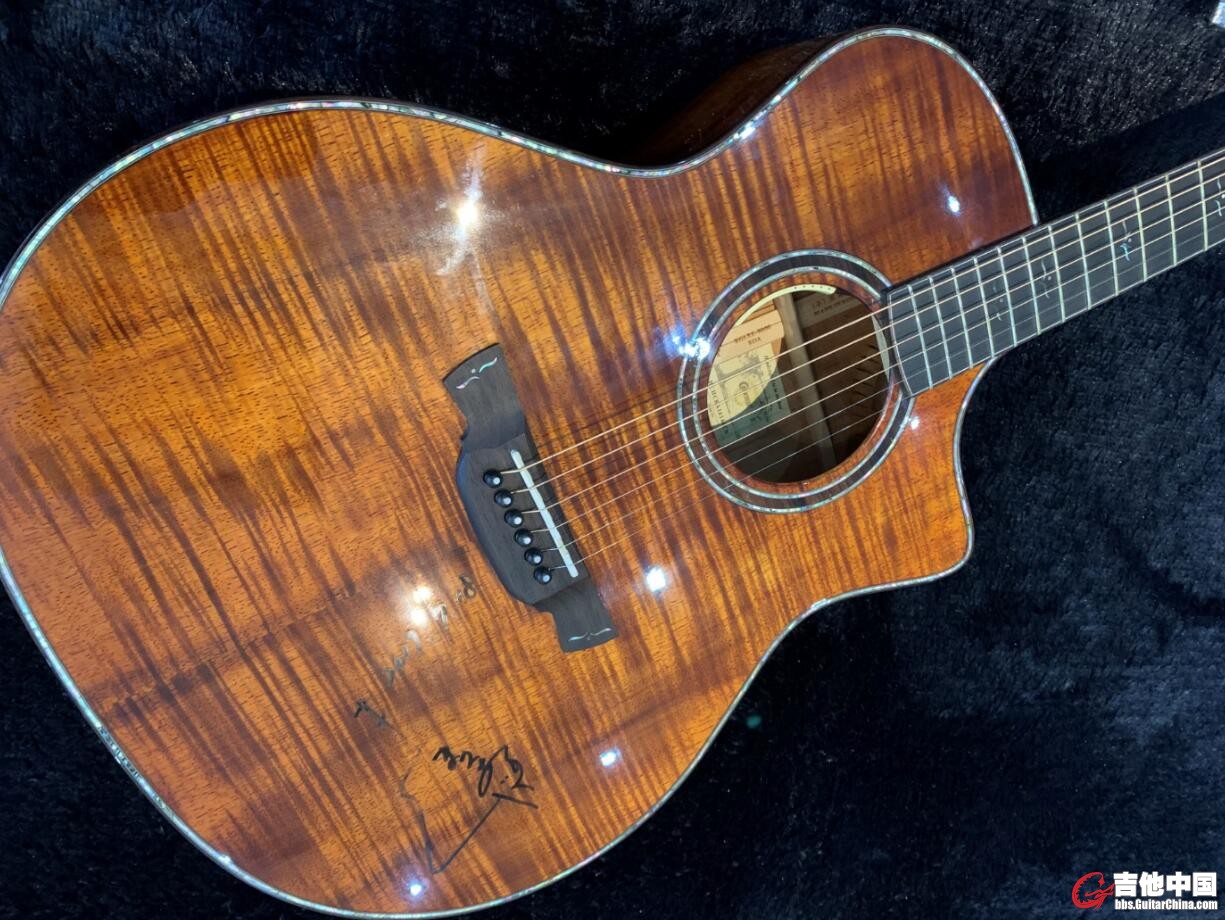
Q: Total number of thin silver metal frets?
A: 12